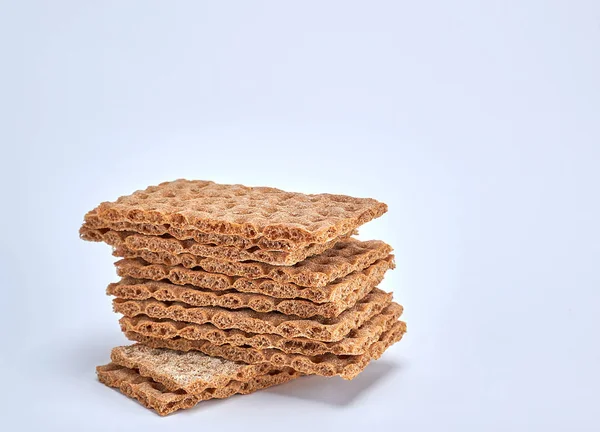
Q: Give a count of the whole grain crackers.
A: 11